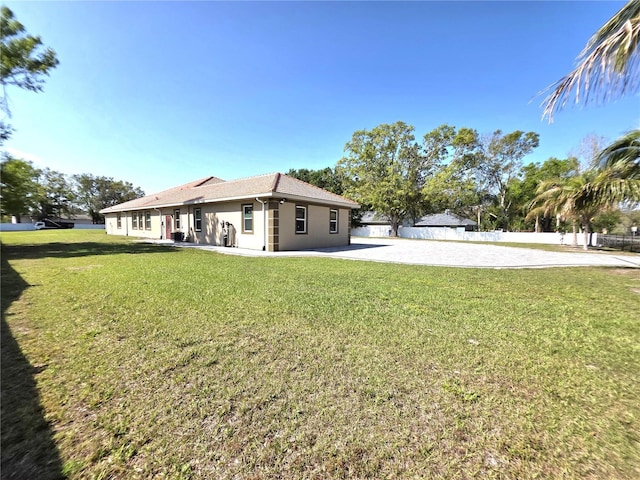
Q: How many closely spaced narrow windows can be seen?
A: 3